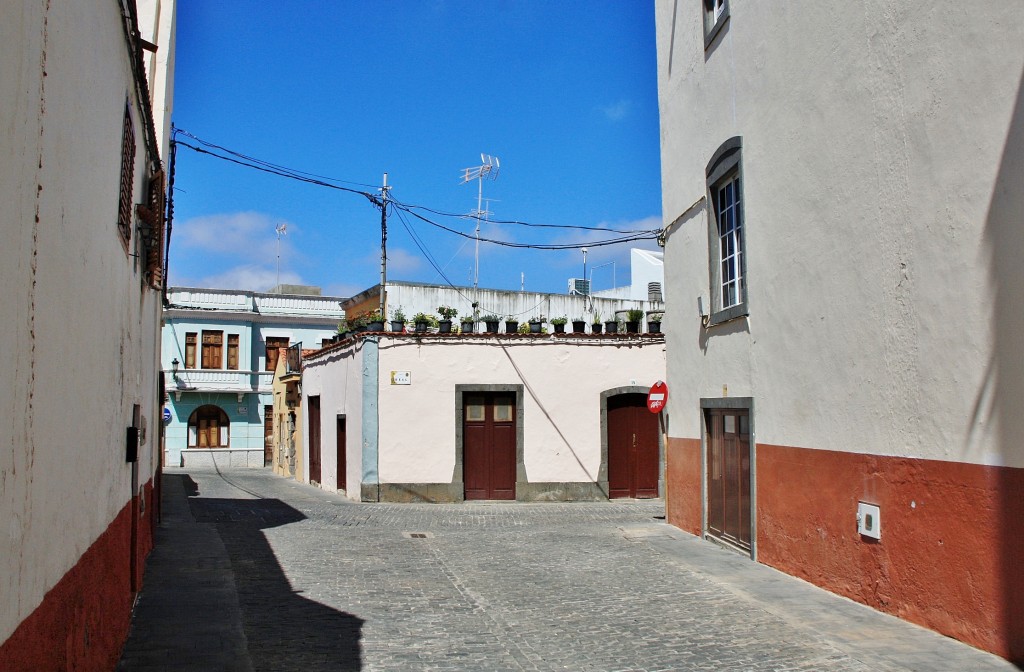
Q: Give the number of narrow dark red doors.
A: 2